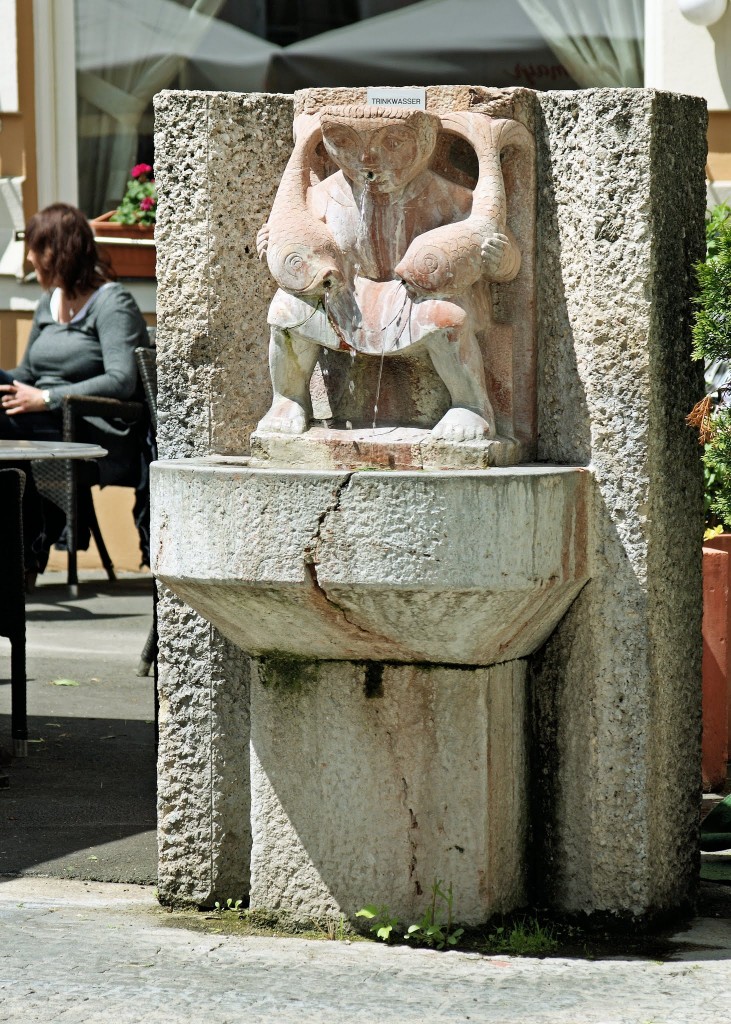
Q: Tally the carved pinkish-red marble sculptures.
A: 1